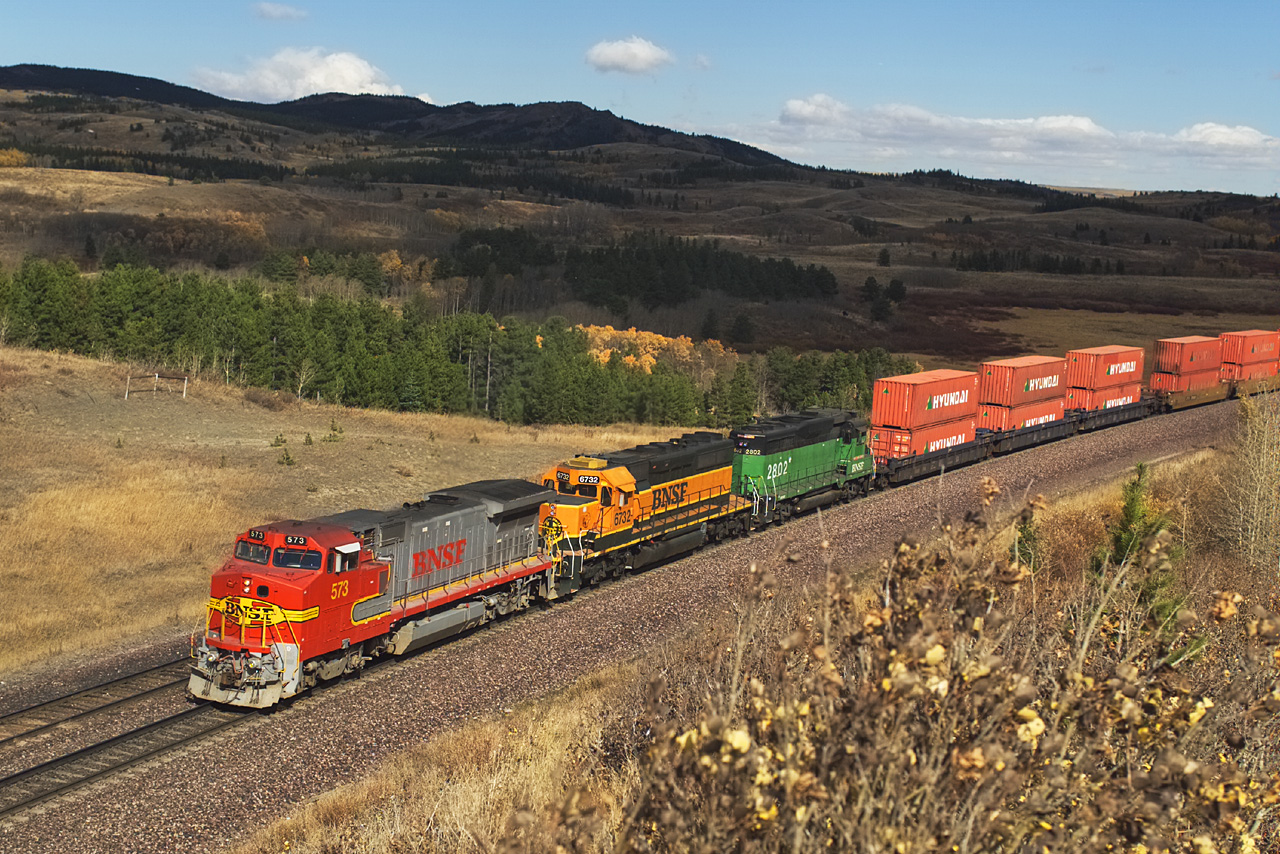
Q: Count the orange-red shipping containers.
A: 10